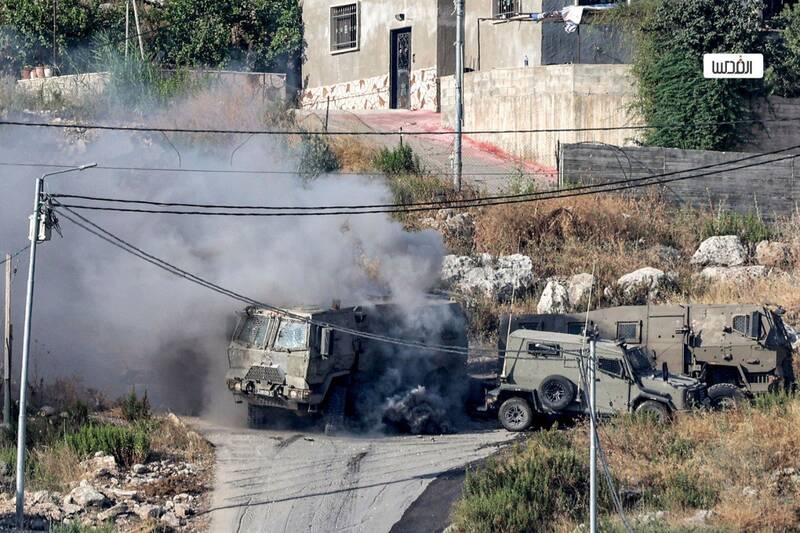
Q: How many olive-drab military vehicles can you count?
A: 3